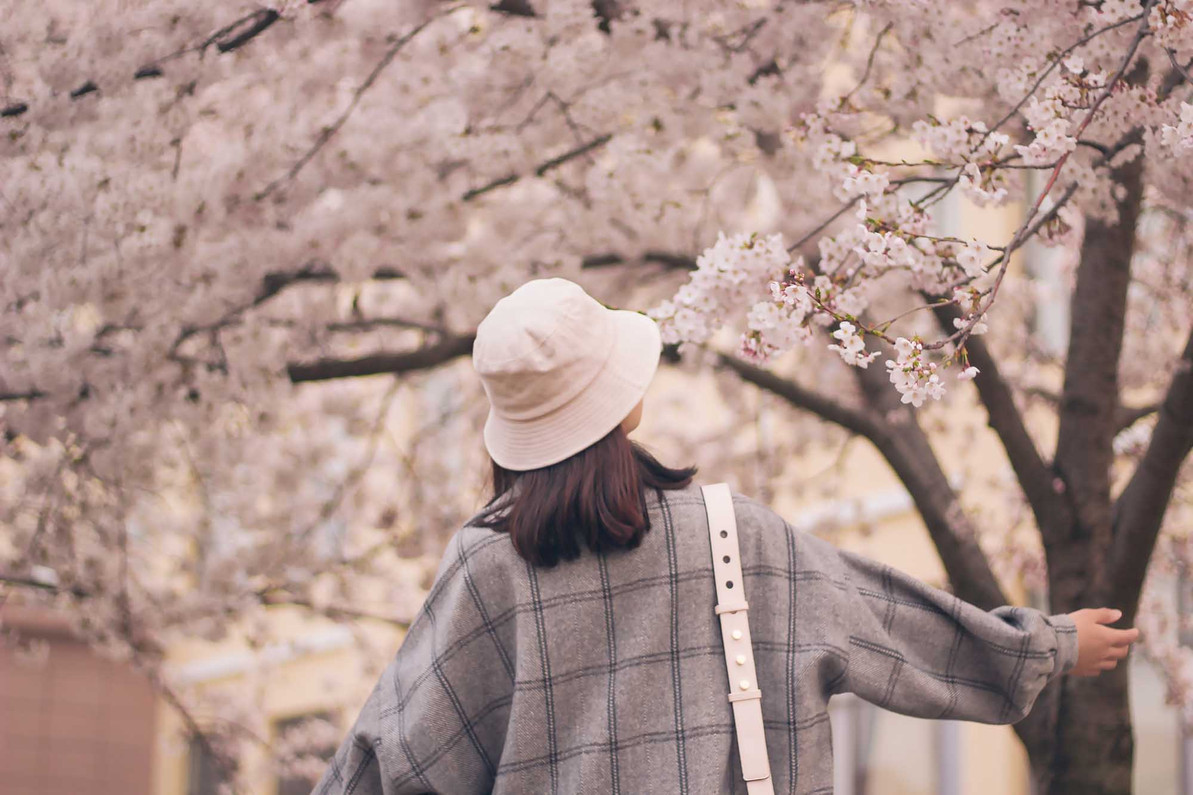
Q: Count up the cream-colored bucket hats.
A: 1